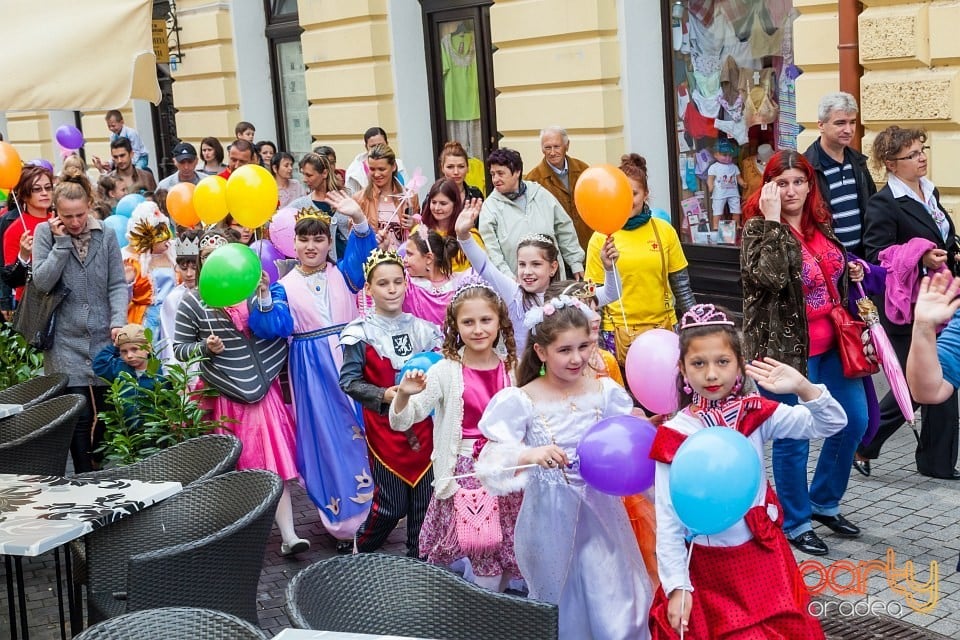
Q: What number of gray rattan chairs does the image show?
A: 6